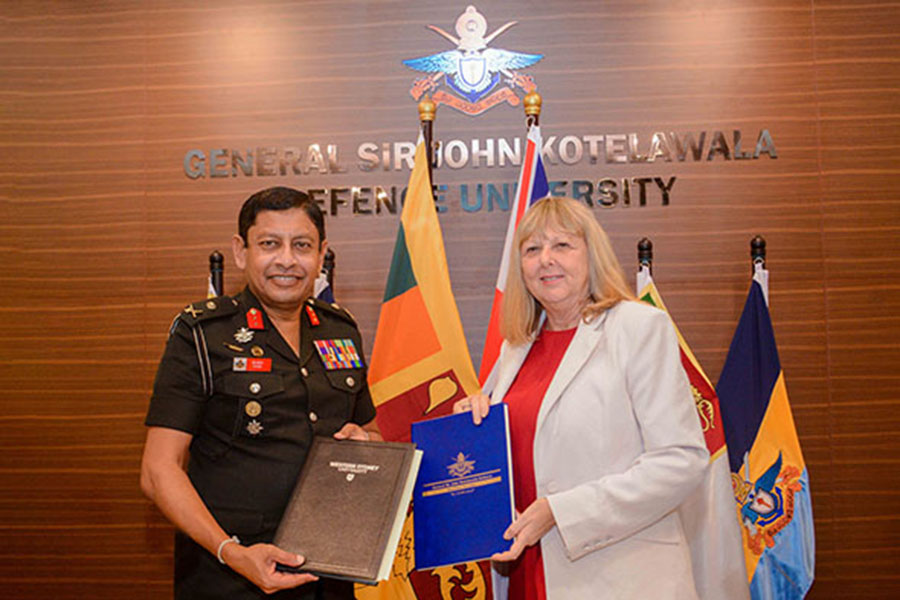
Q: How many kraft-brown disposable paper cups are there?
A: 0